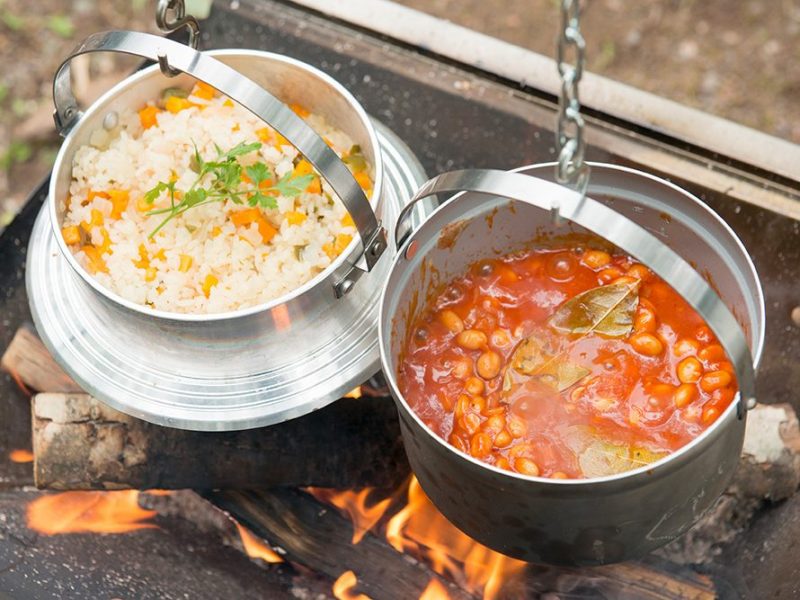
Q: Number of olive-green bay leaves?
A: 3